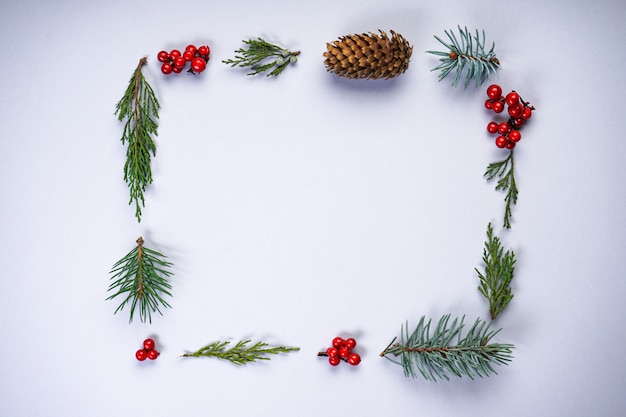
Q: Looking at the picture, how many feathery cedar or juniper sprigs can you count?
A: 5